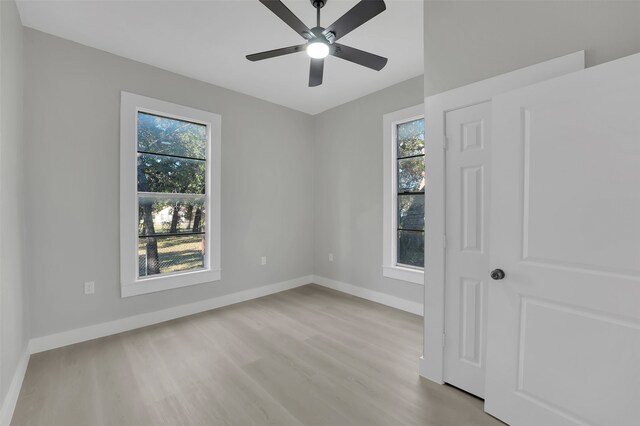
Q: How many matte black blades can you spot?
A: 5